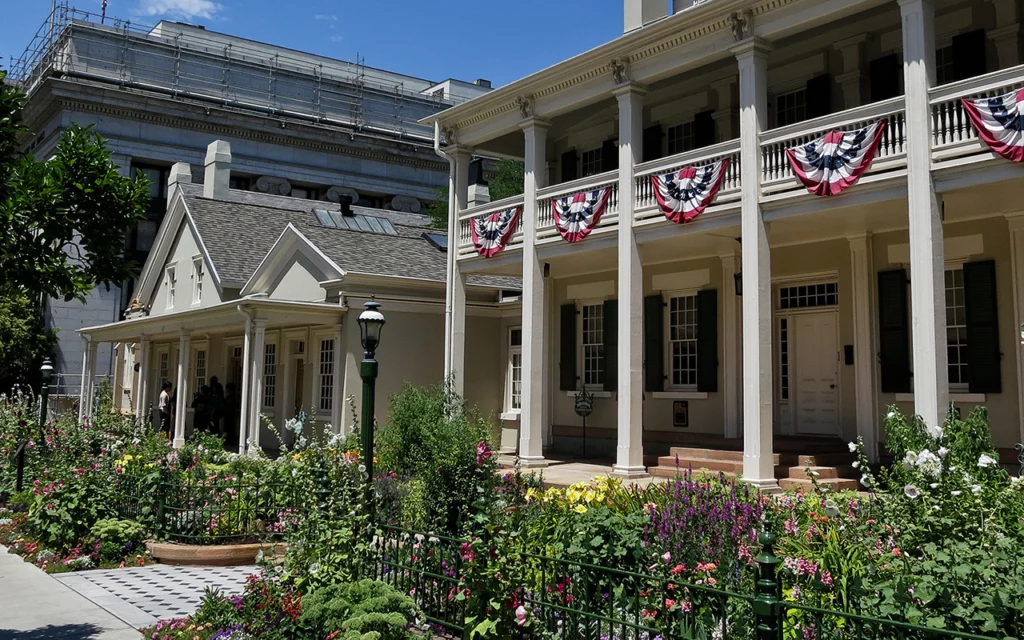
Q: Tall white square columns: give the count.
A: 5